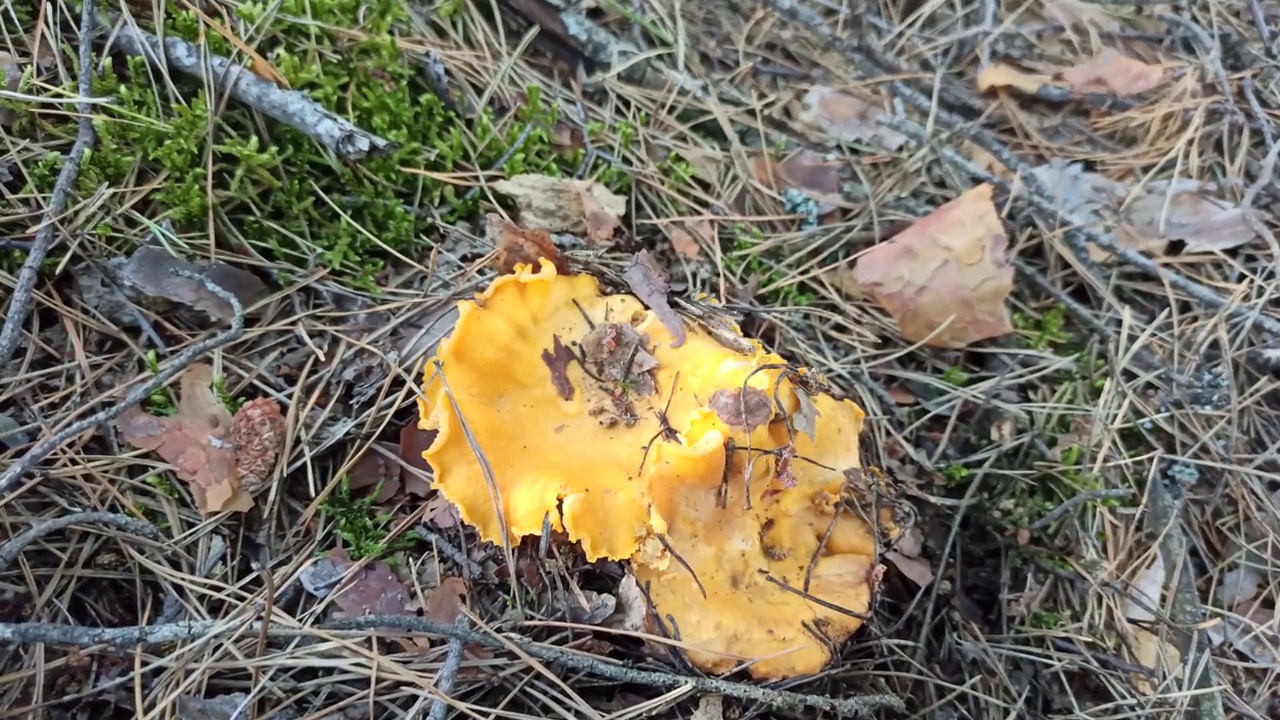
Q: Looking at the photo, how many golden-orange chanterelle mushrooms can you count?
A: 2